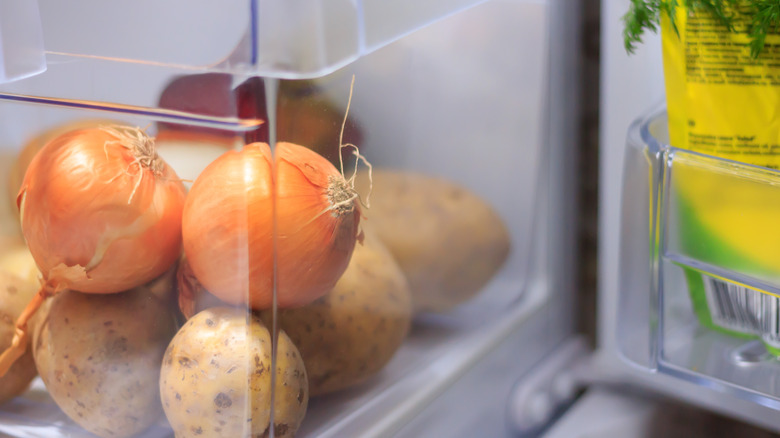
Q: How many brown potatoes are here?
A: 5